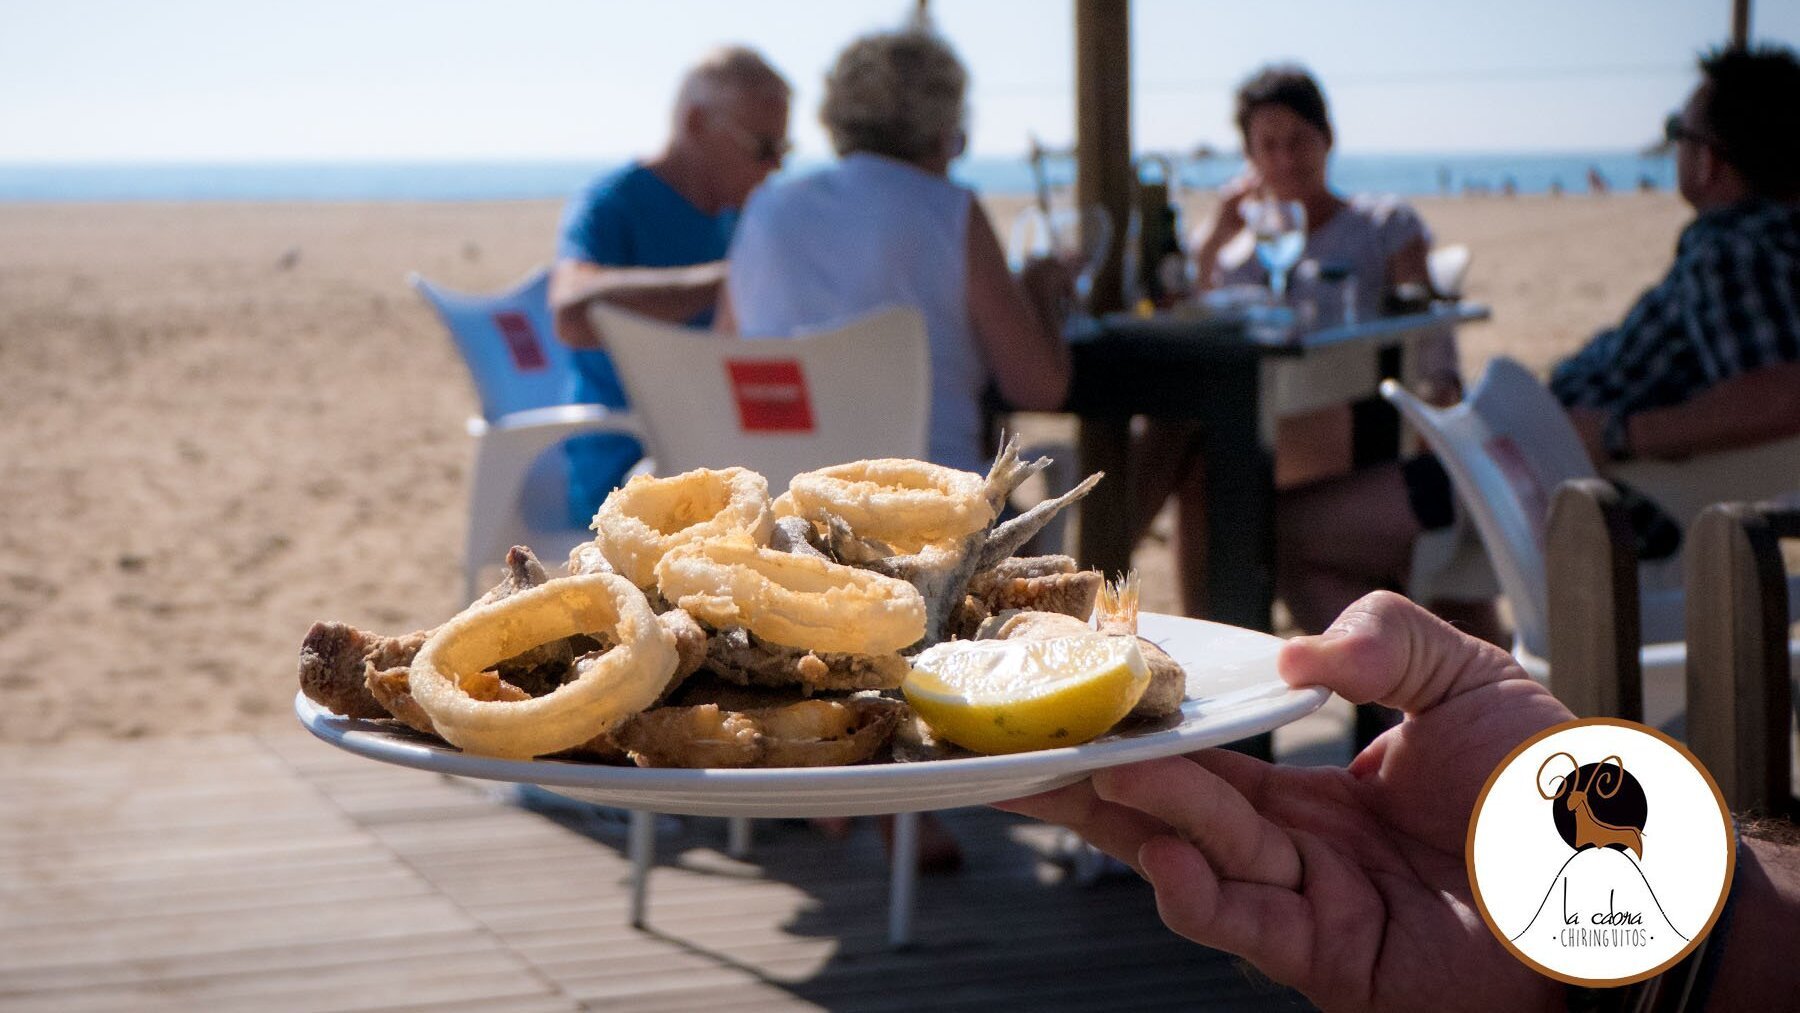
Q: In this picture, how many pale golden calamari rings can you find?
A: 4